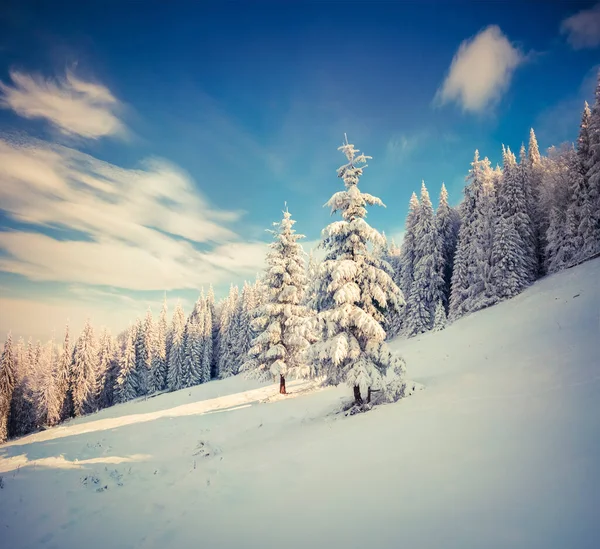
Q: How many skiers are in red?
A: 0